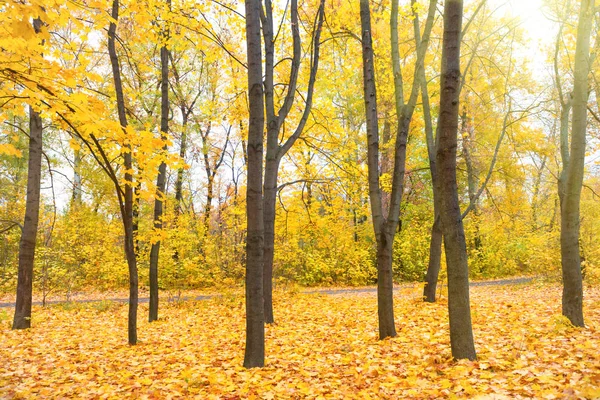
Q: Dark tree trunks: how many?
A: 9